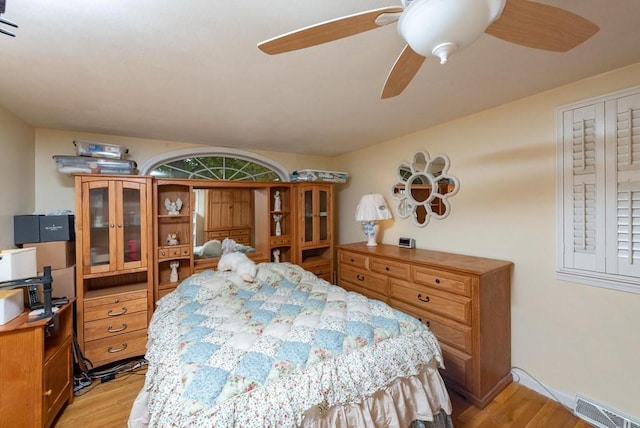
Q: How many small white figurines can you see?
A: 6